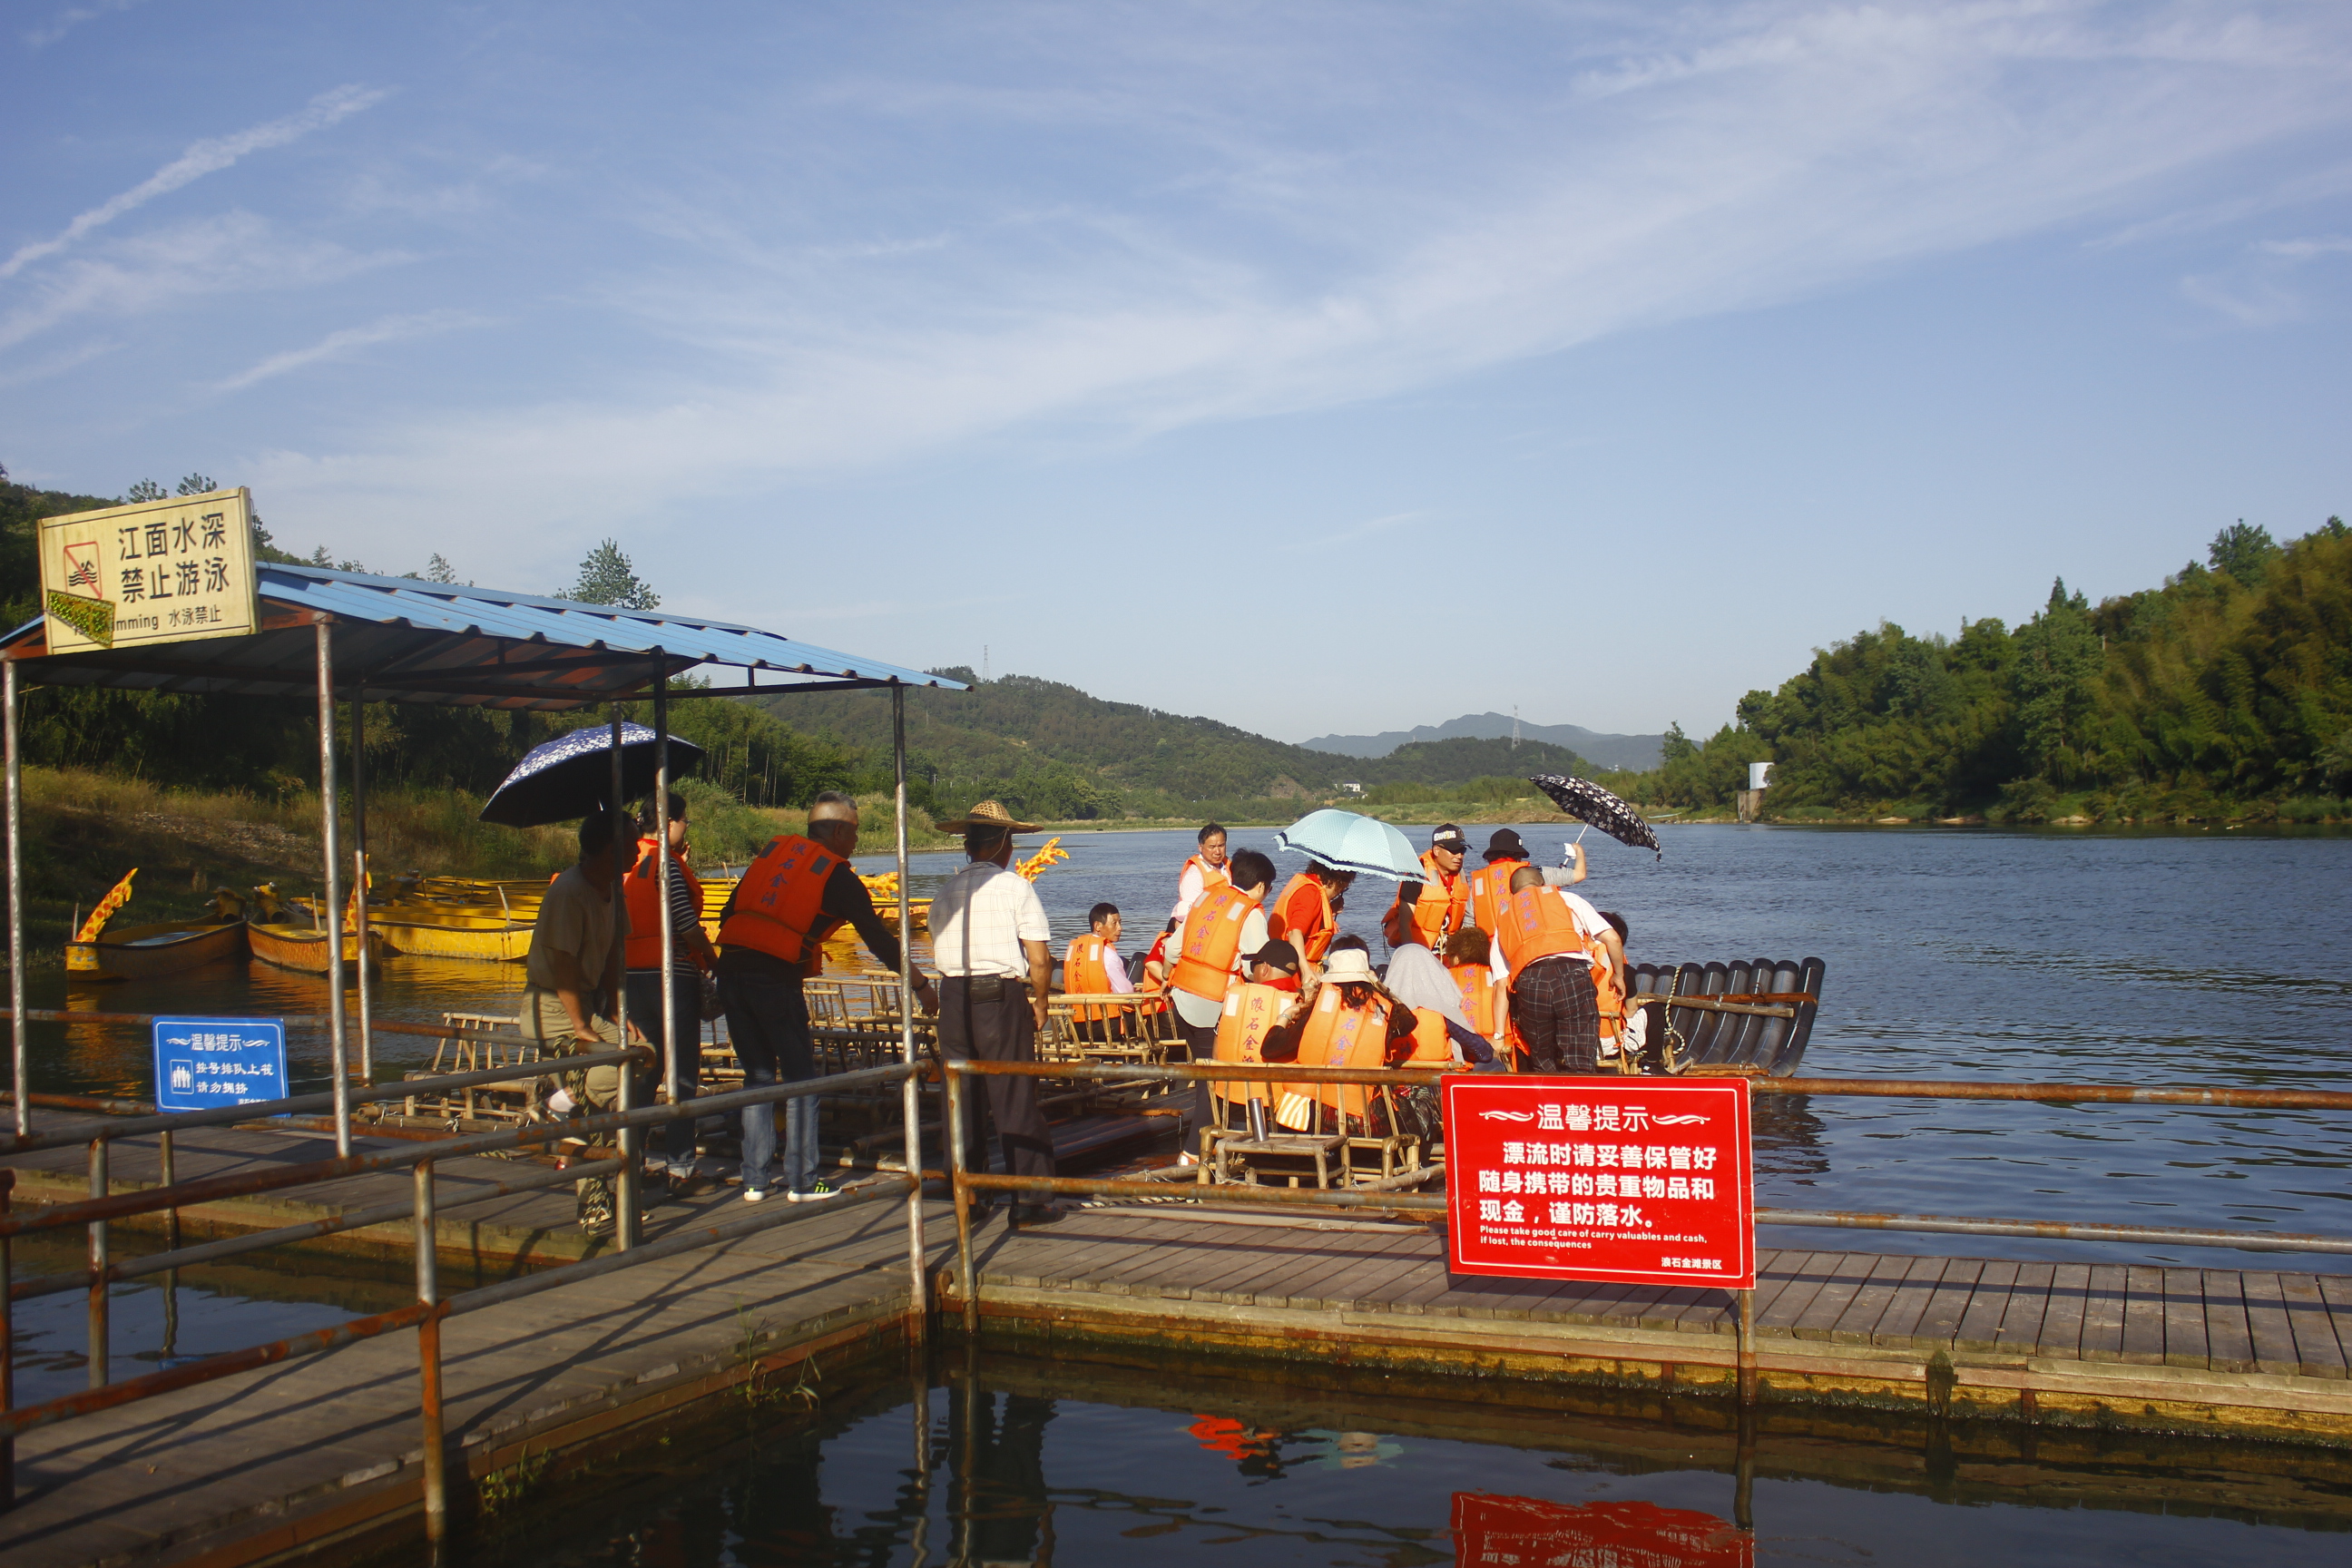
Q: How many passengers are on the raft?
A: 14